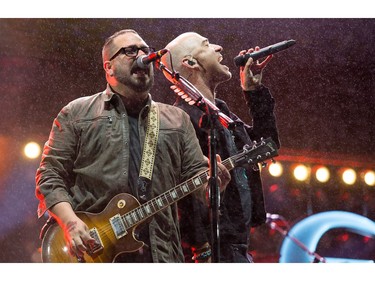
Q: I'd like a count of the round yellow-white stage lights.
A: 6